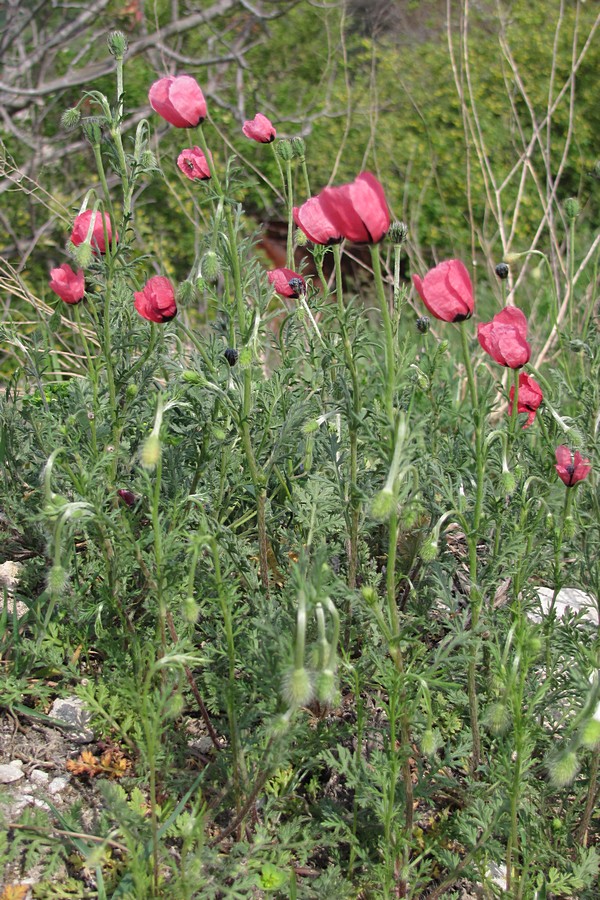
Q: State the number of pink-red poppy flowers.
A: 13